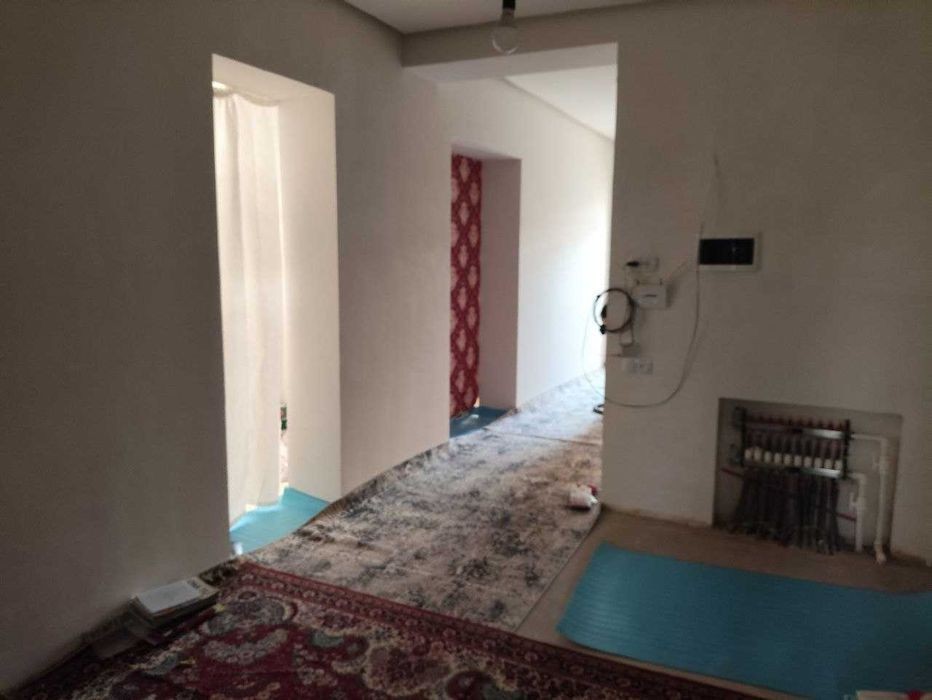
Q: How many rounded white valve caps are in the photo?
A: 10